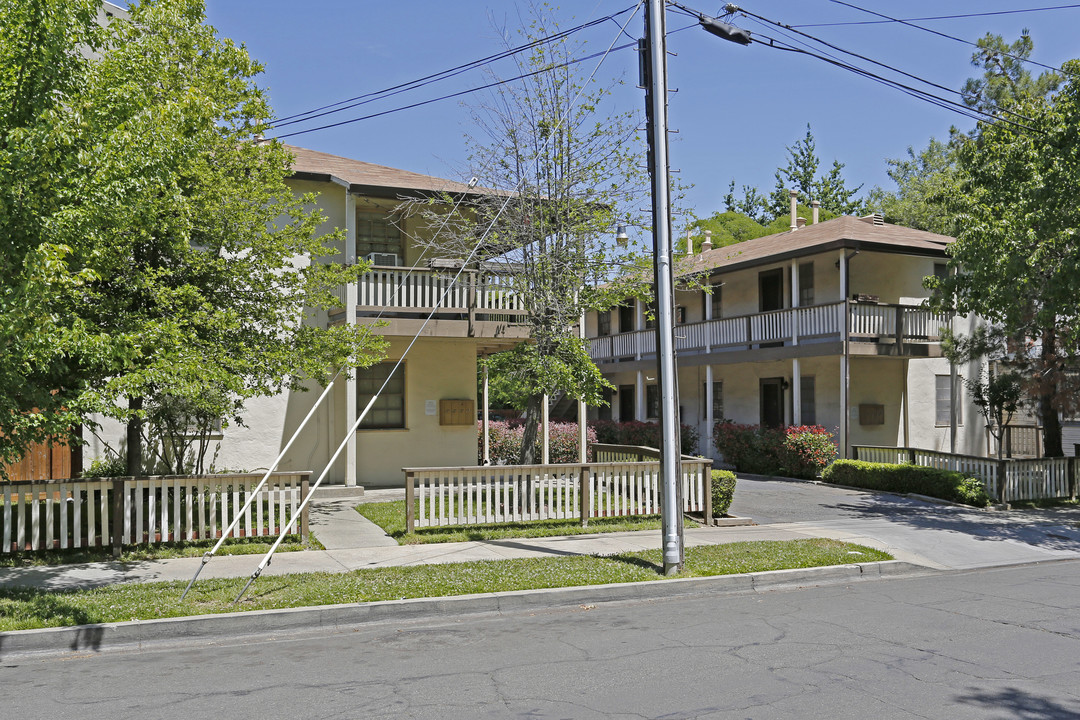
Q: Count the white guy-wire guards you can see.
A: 2